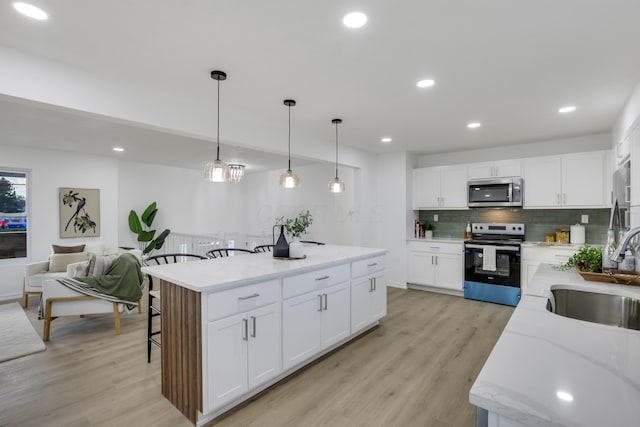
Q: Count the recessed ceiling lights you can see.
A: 7